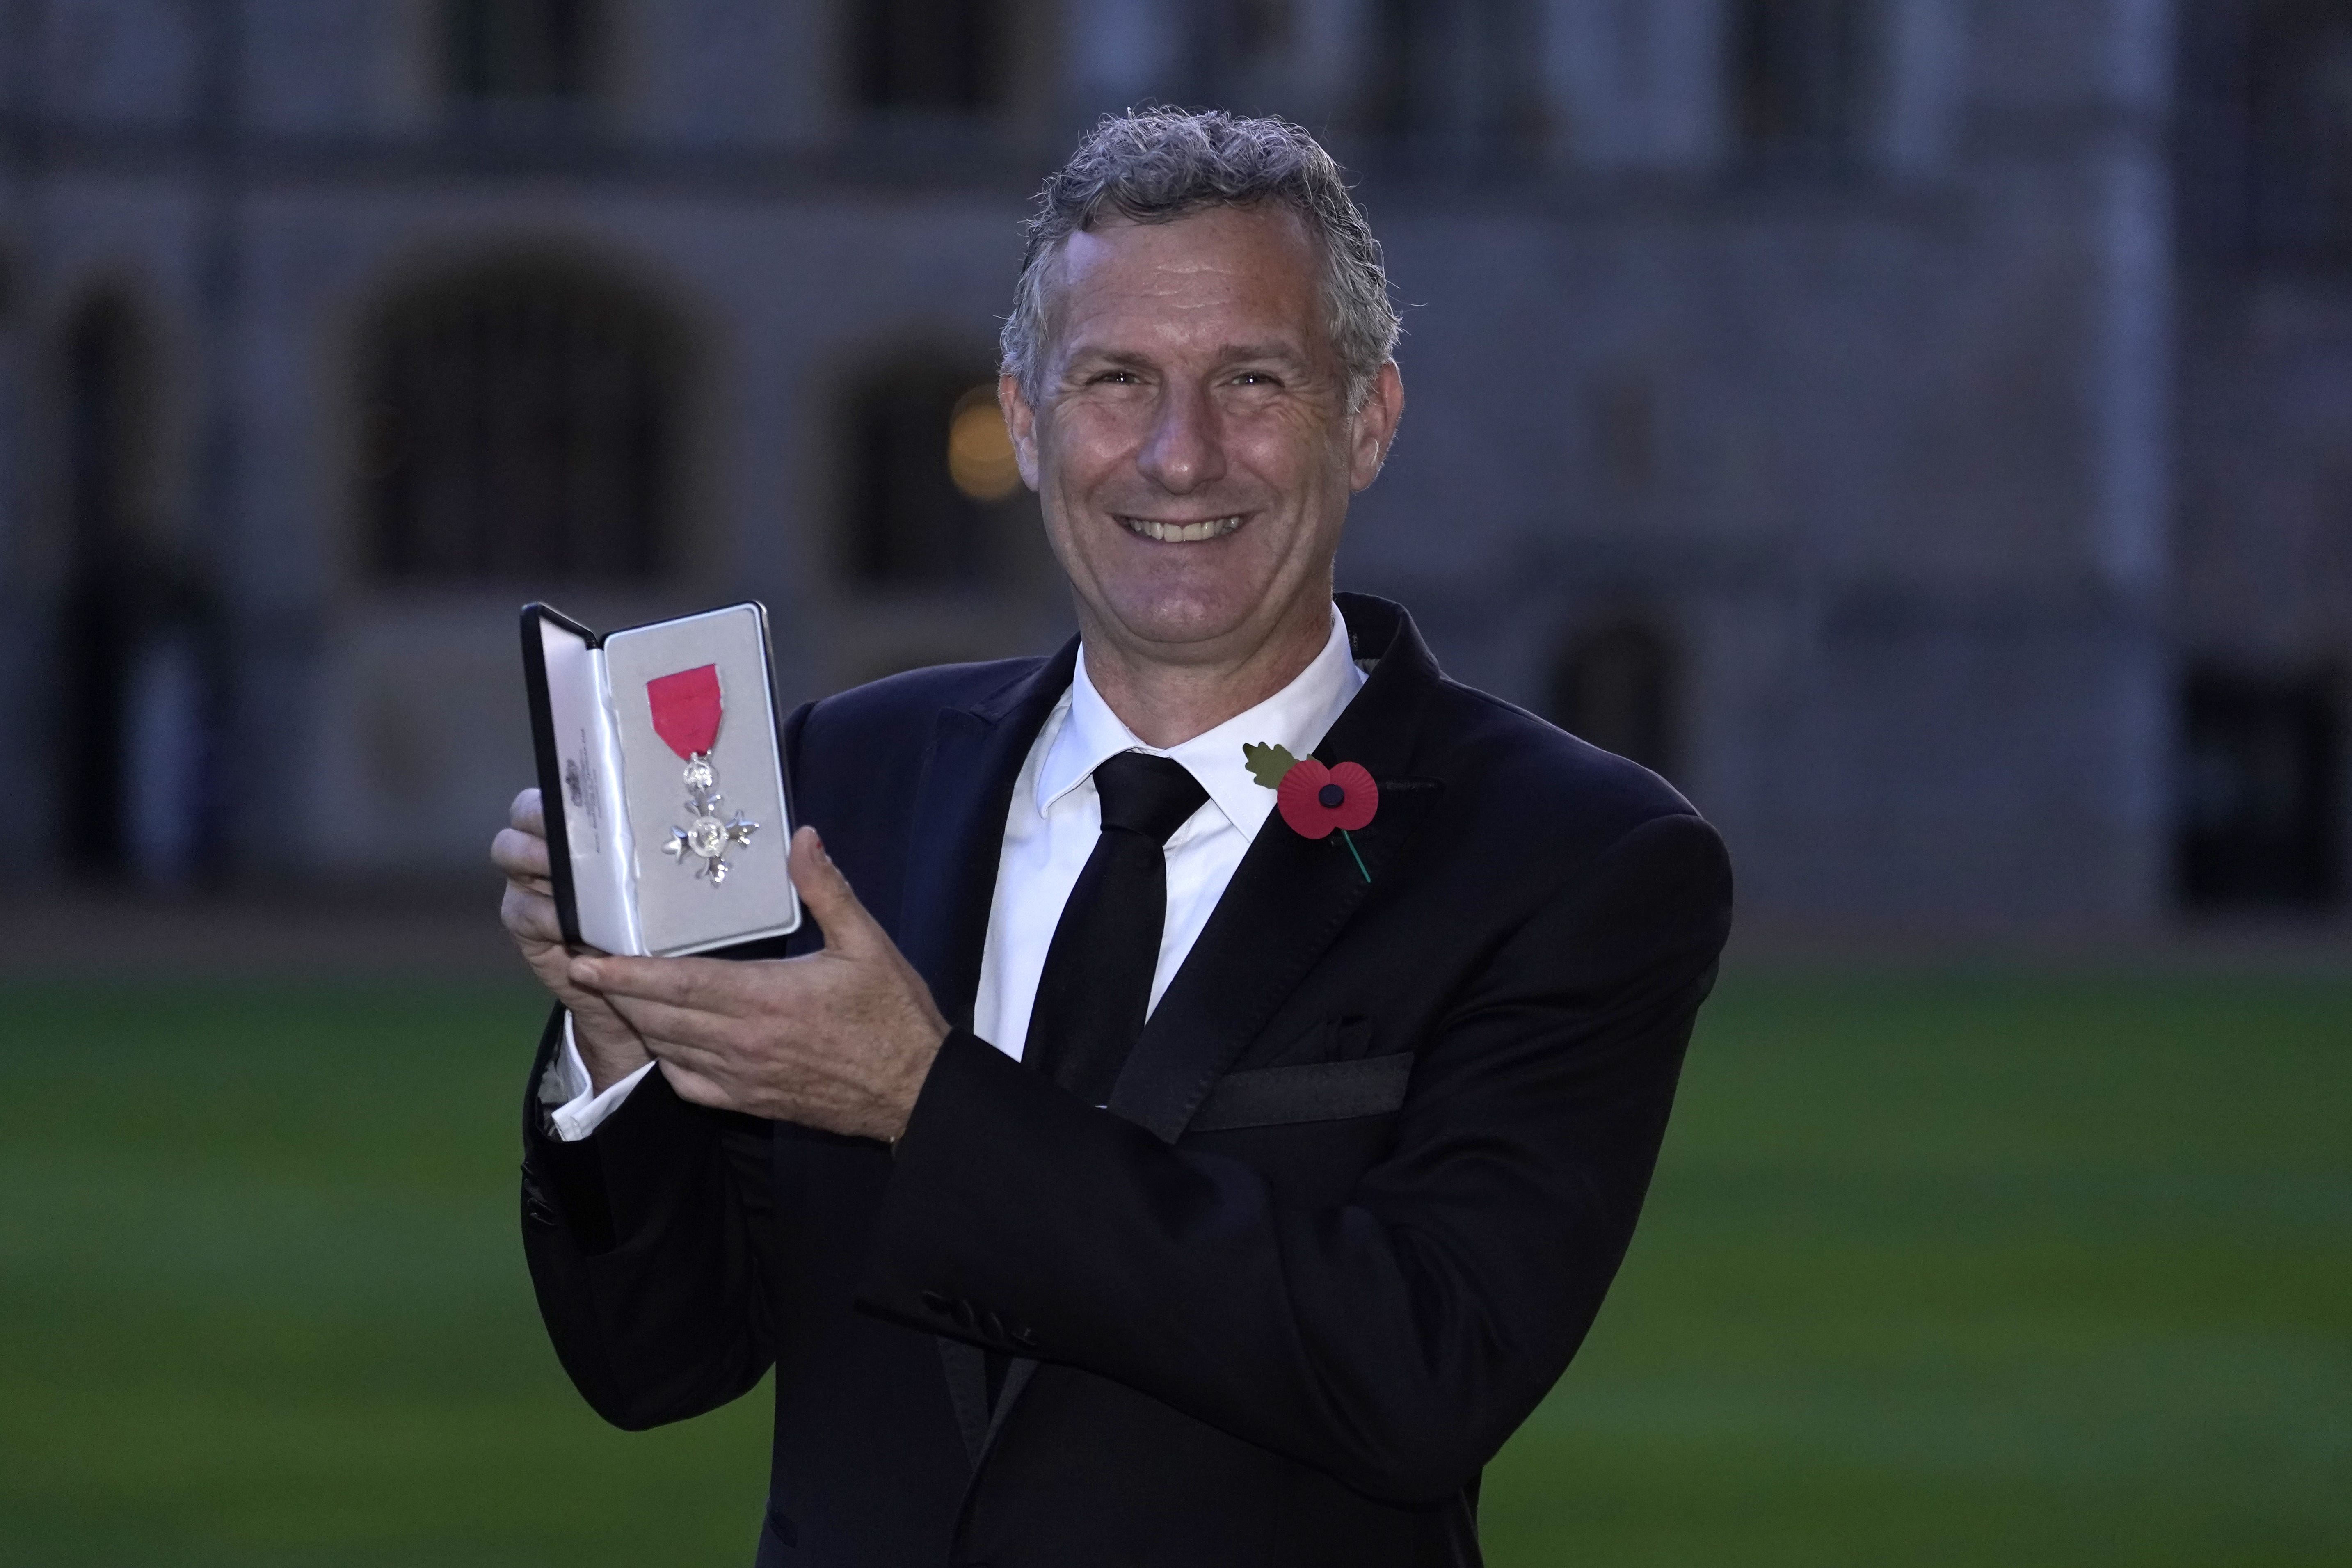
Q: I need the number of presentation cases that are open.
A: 1